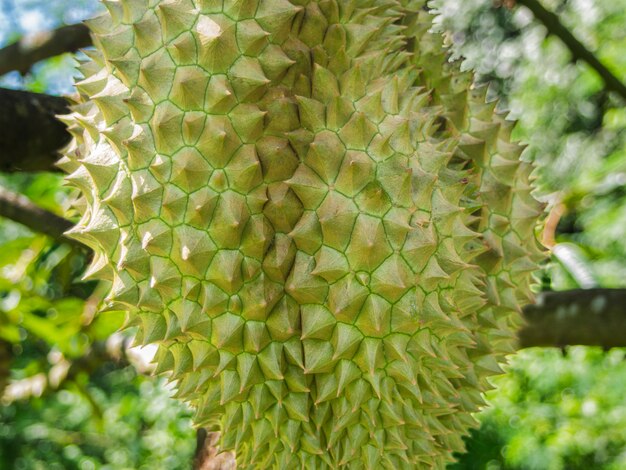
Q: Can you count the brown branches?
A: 5